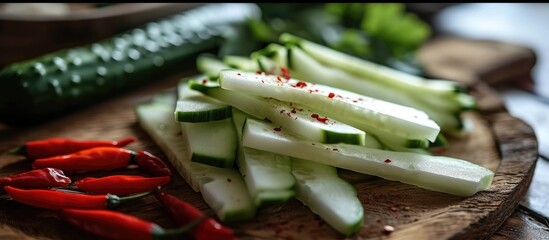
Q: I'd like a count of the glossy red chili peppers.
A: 8